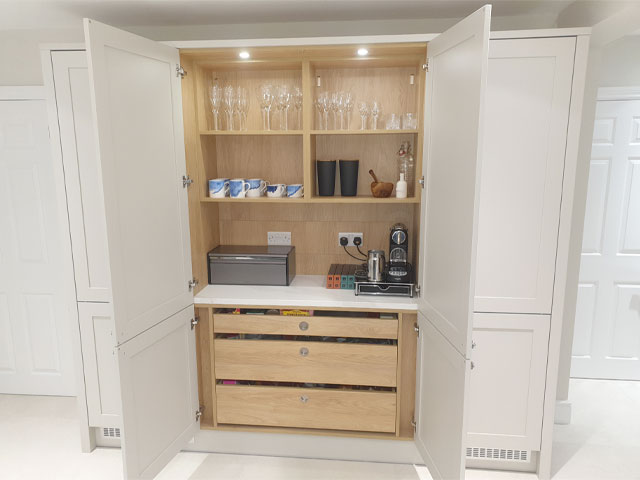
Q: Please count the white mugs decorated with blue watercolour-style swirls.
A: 5